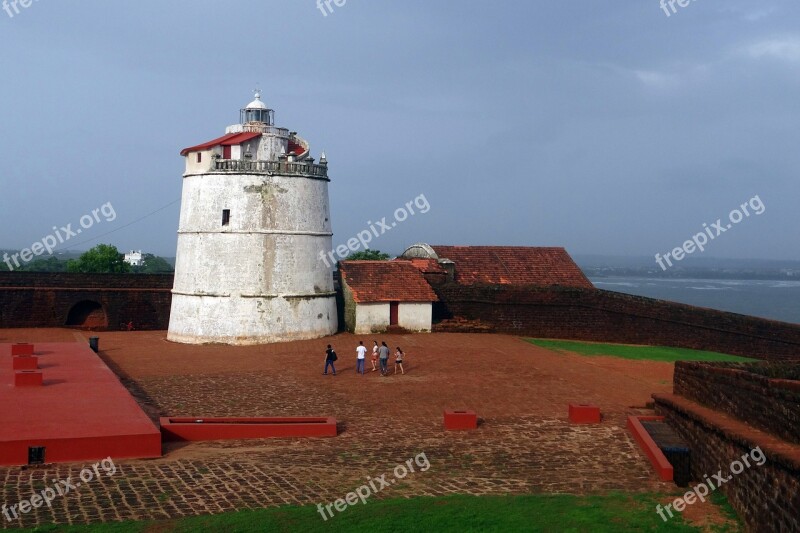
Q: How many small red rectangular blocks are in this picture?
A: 5